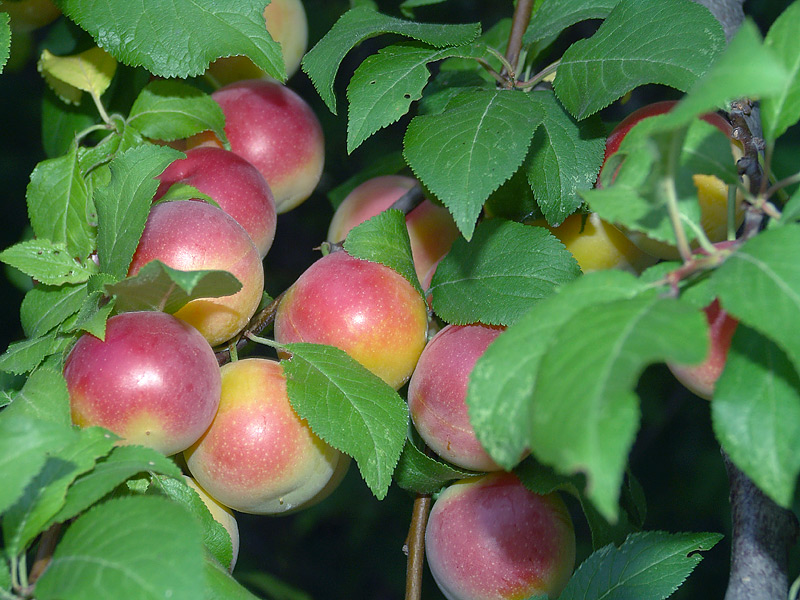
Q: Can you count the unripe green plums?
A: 0